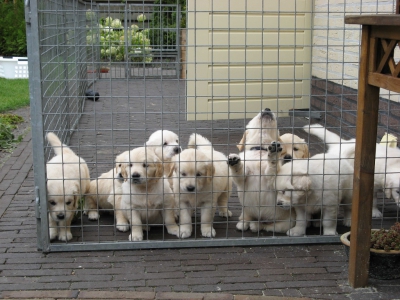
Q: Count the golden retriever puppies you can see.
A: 9